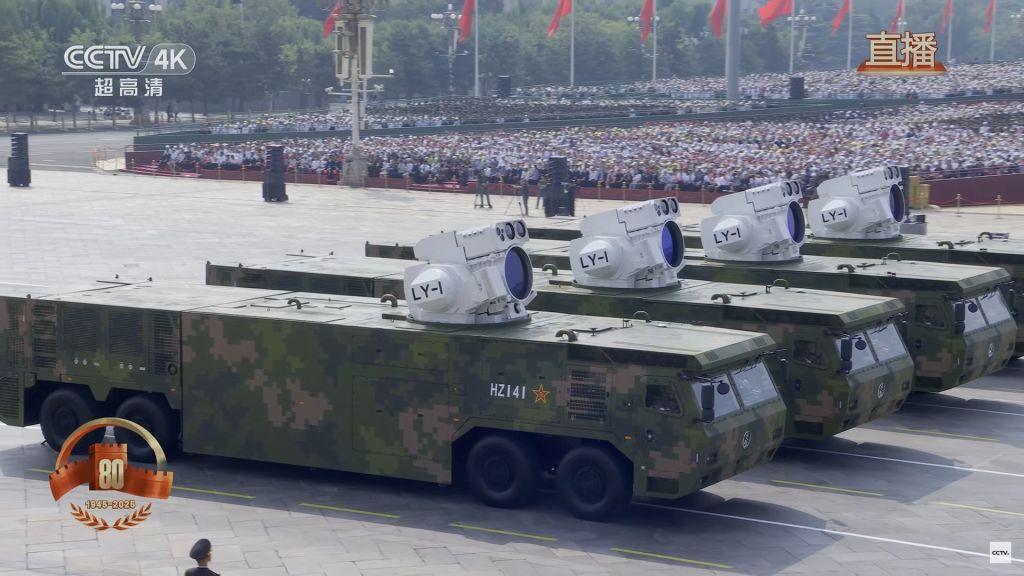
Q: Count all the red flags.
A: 10